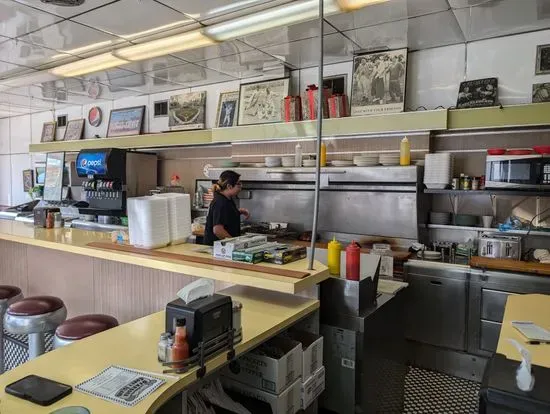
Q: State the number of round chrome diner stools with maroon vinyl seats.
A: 3